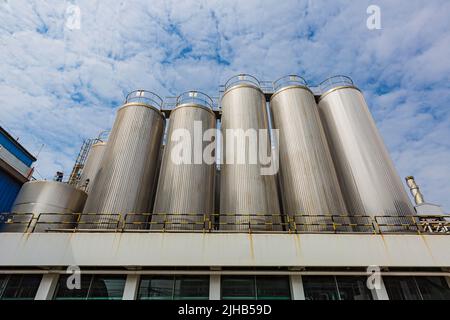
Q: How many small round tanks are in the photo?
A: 1